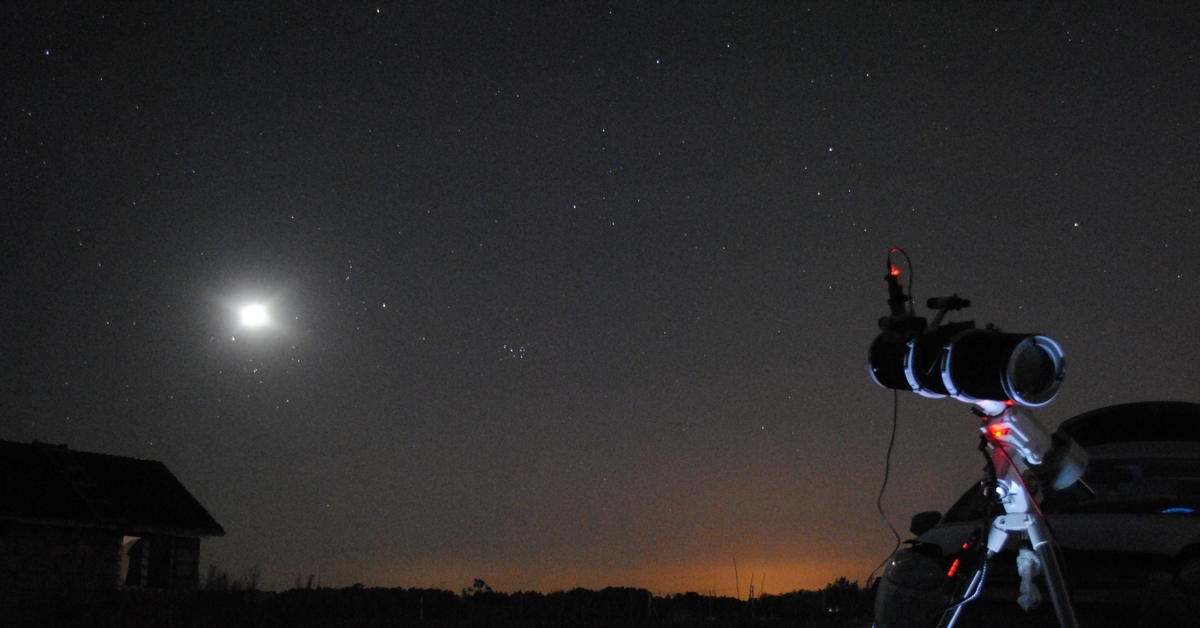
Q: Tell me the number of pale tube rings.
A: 2